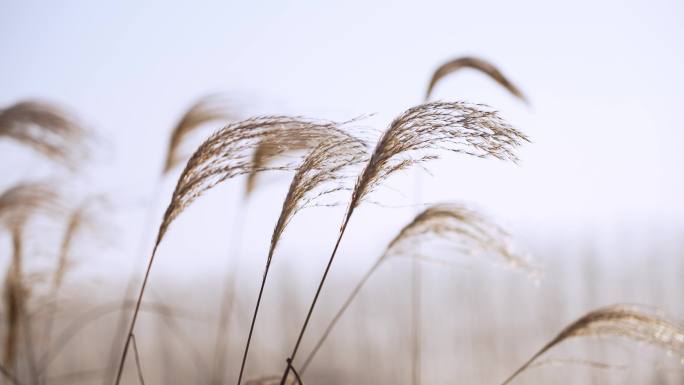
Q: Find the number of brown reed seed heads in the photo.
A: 11